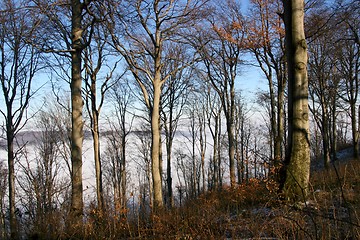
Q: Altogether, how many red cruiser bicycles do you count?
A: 0